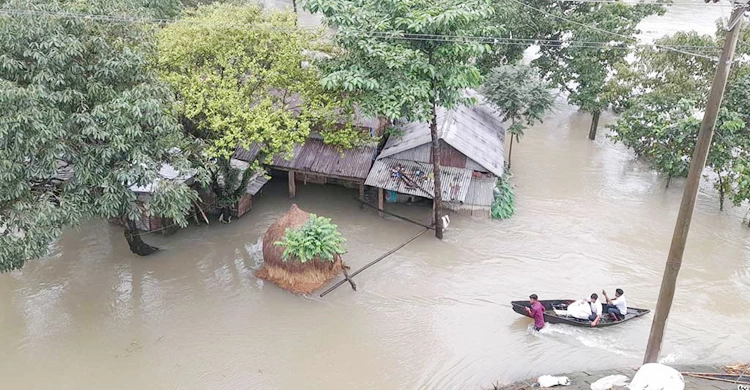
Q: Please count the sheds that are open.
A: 2